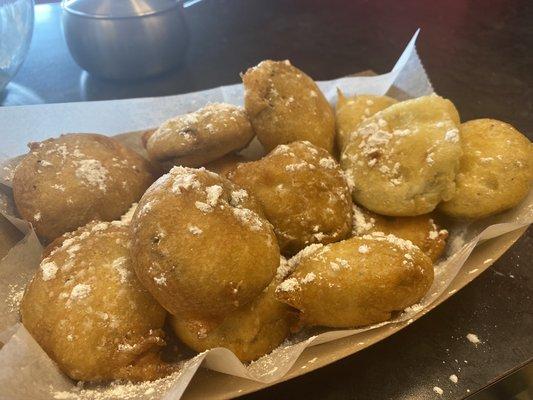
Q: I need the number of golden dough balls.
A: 12